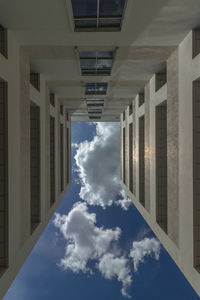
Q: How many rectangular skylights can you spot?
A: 6